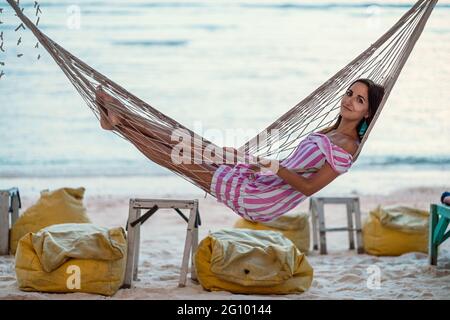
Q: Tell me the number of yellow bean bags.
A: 5